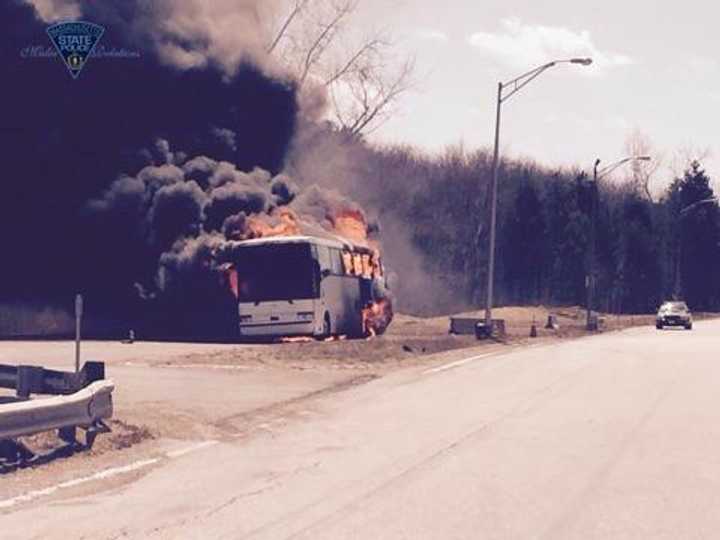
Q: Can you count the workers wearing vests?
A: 0